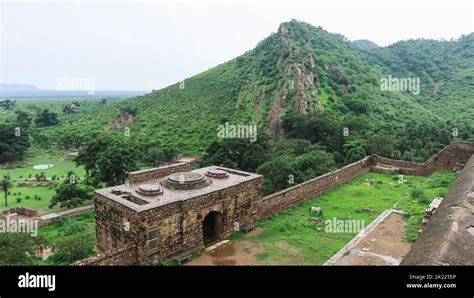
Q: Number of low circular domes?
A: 3